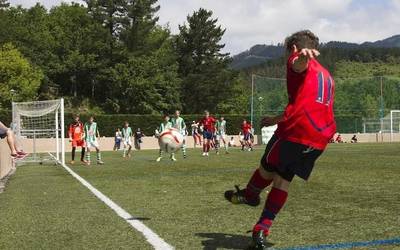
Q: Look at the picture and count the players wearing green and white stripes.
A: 5